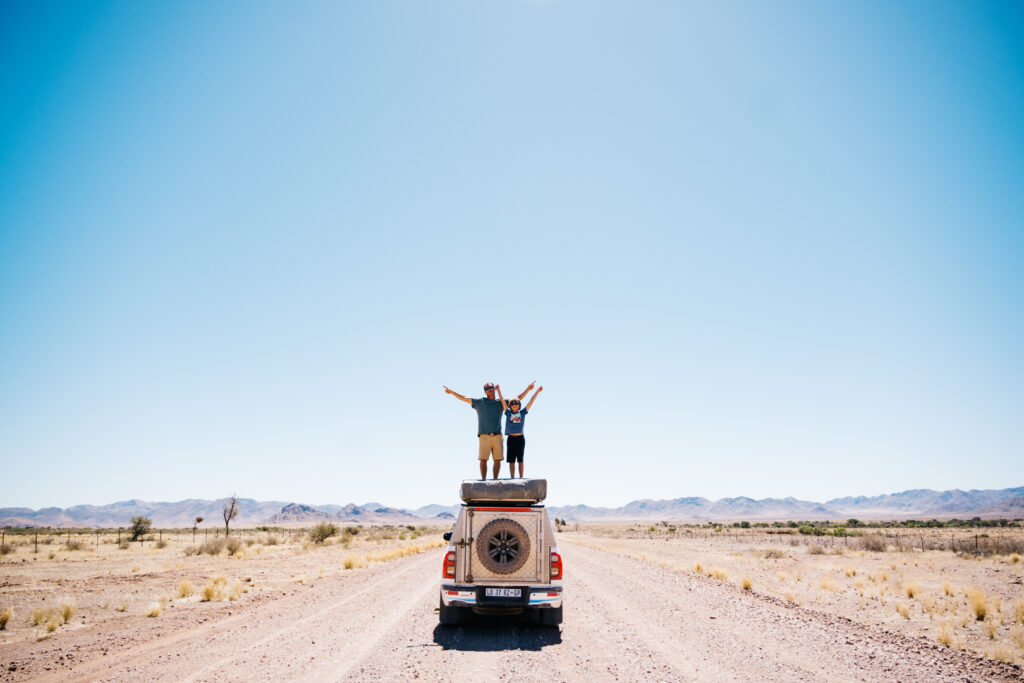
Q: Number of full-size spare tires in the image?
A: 1